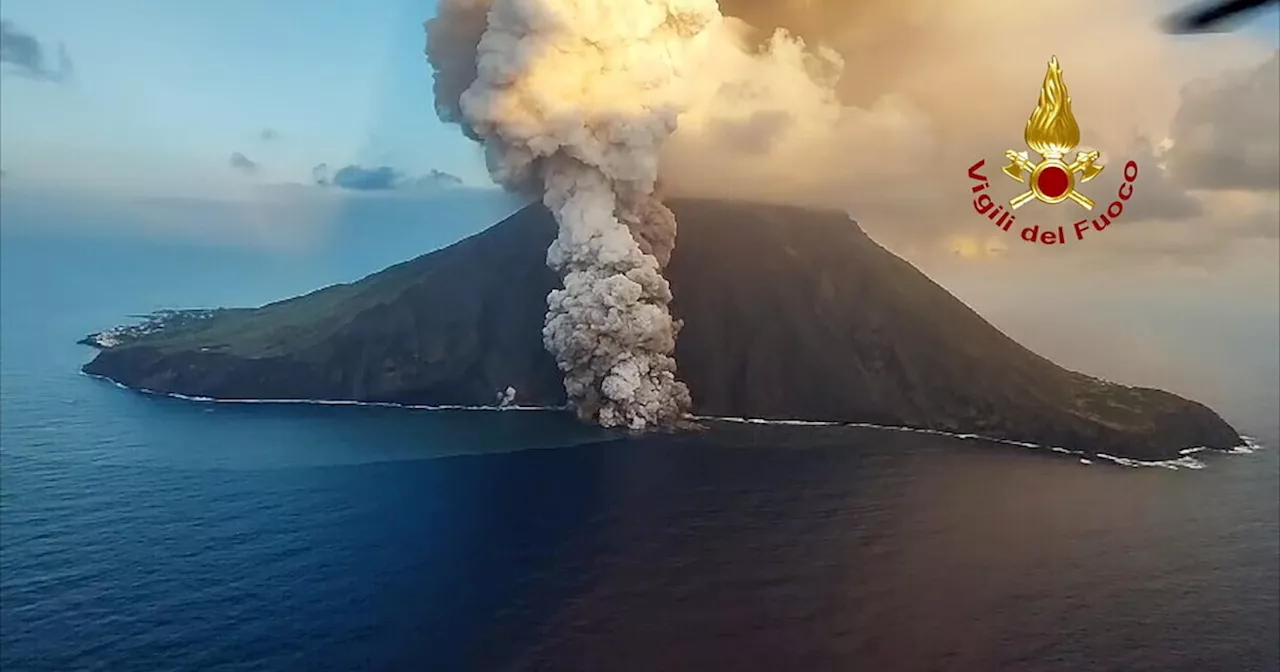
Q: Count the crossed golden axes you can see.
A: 2